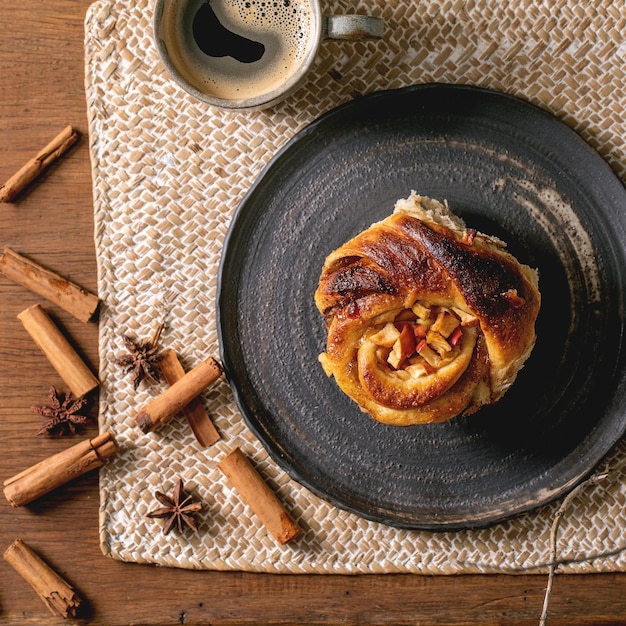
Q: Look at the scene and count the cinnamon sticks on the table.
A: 8